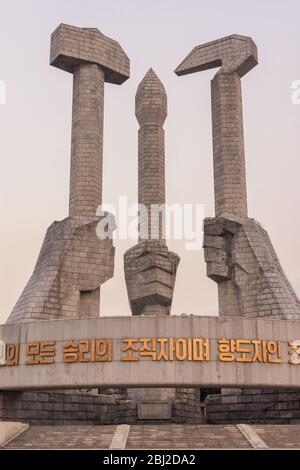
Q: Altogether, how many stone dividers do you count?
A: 2